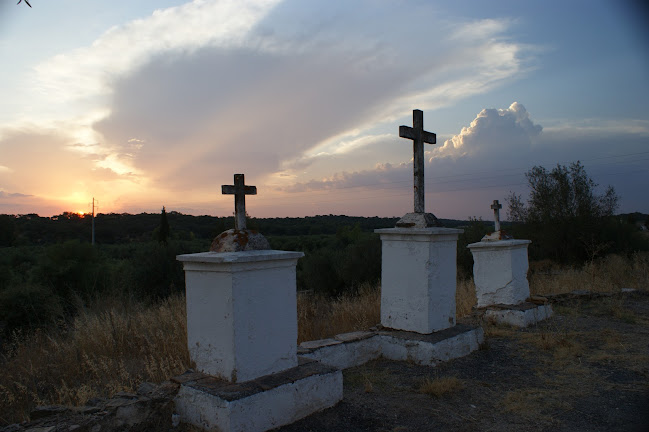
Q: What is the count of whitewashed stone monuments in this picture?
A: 3